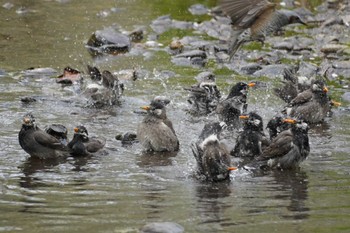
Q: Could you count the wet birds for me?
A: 12